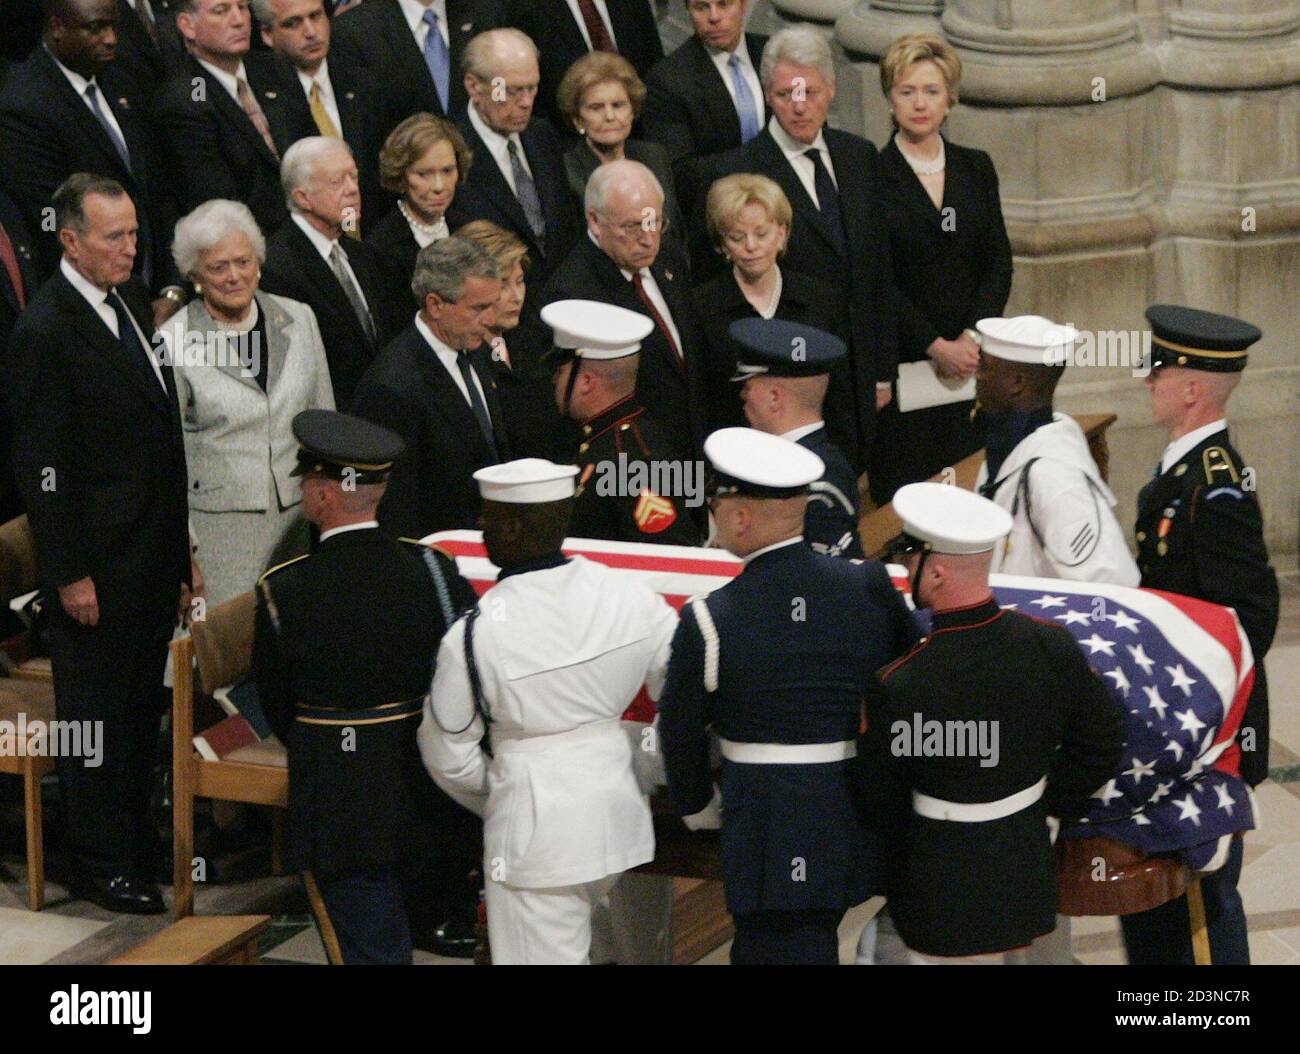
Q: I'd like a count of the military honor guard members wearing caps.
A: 8